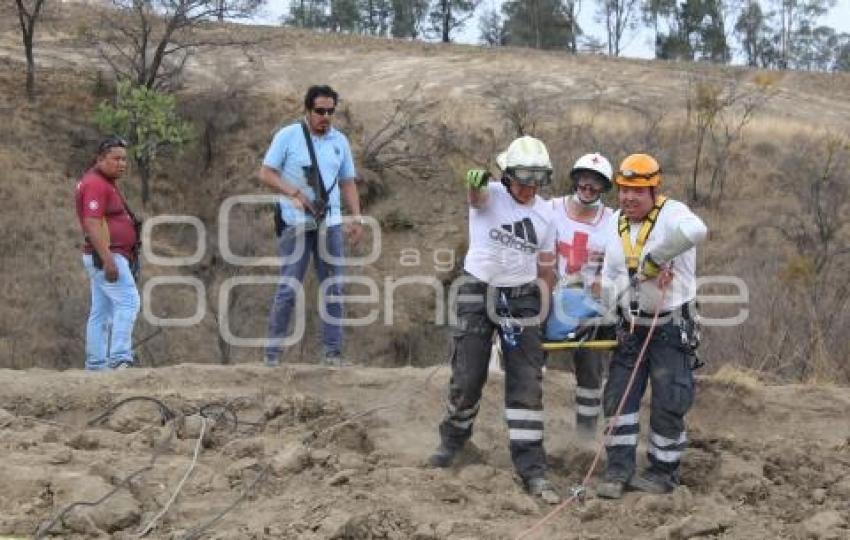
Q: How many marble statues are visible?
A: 0